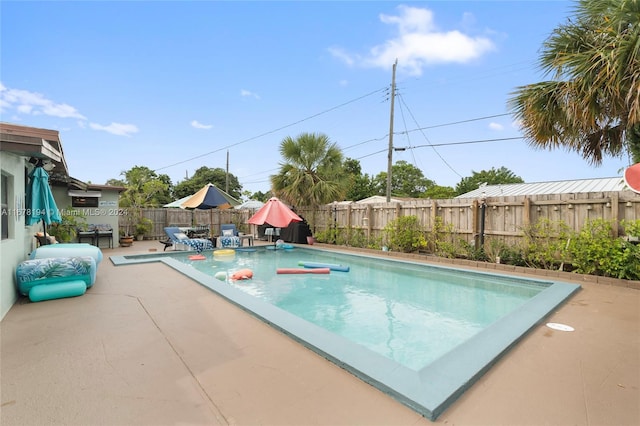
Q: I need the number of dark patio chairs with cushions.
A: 2